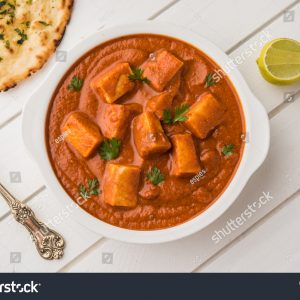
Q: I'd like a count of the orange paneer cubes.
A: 9